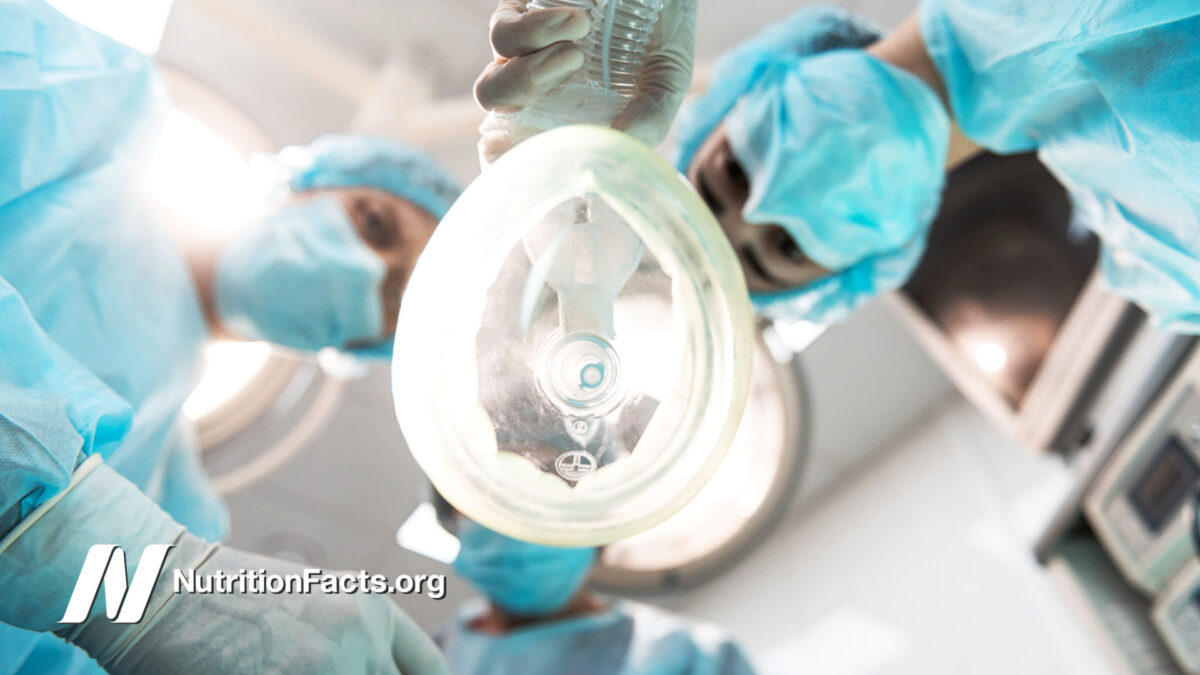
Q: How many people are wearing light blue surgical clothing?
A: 3